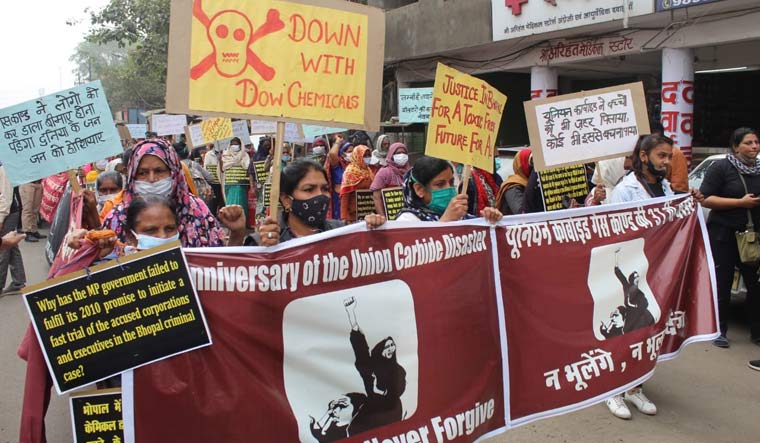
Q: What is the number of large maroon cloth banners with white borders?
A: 2